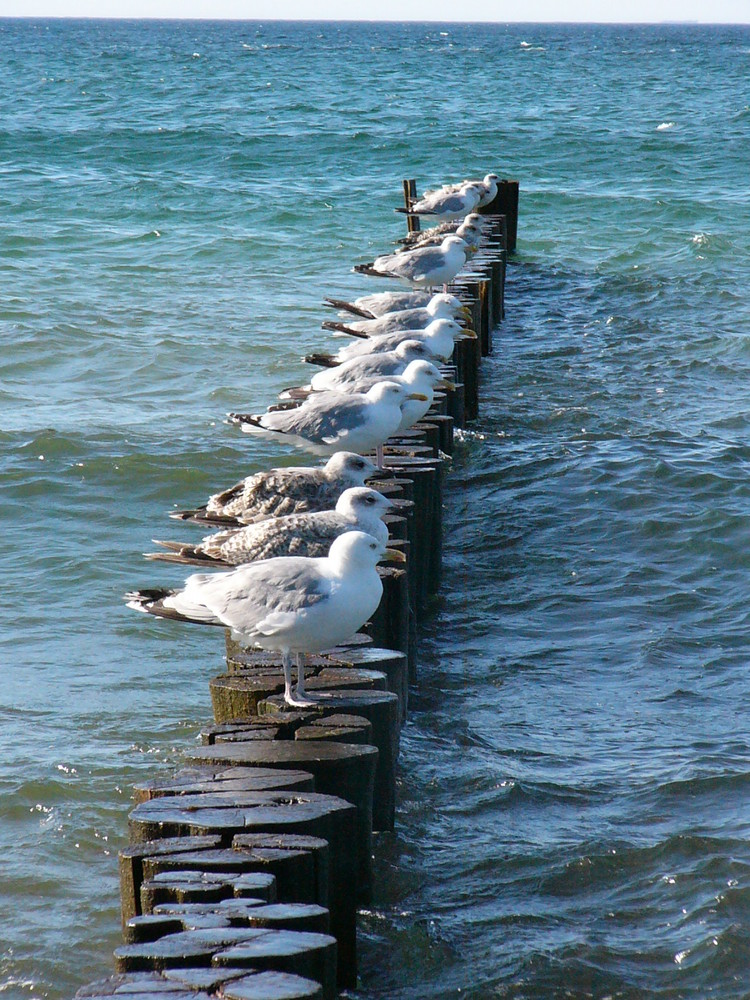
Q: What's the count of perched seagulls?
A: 14